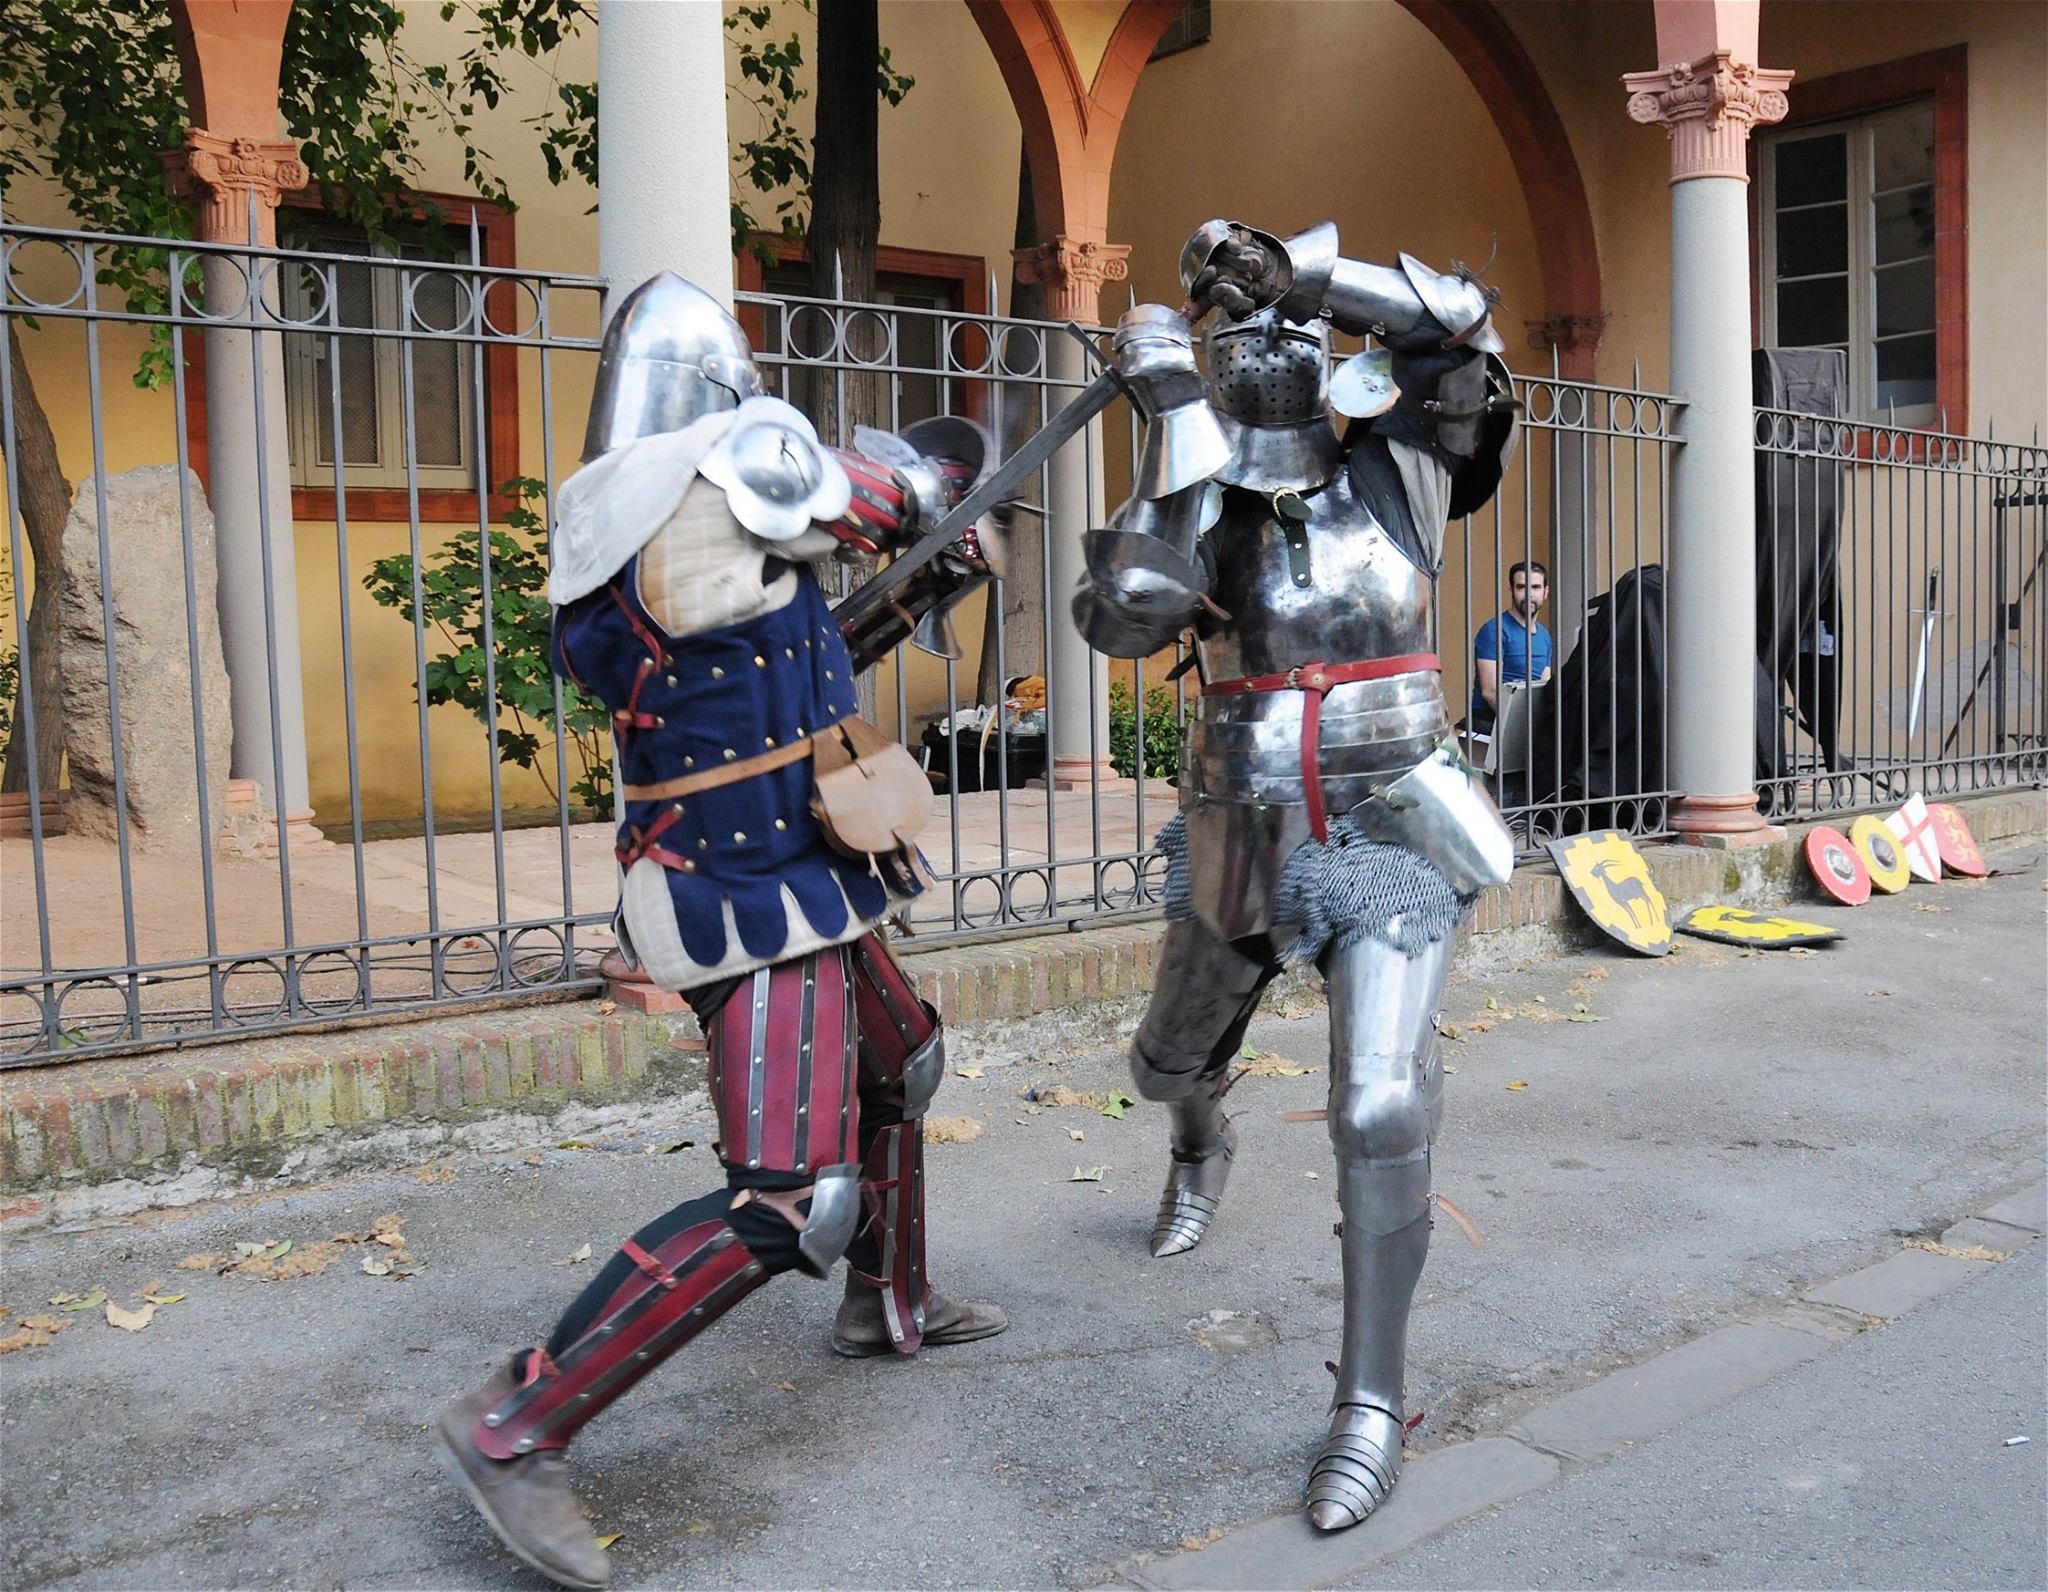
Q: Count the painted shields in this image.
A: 6